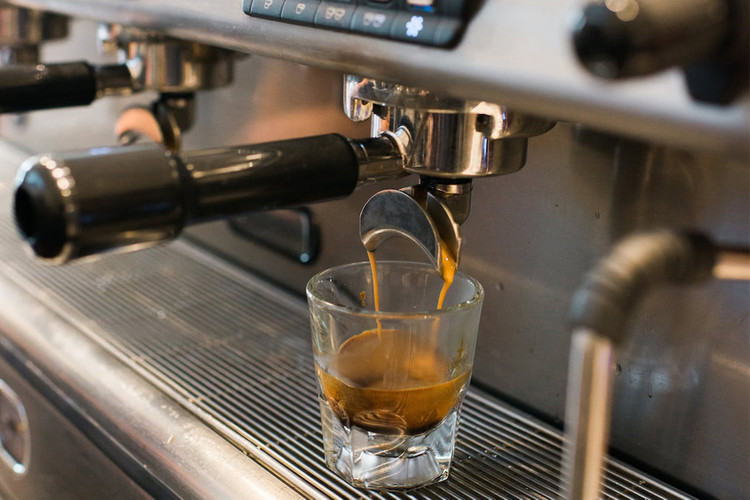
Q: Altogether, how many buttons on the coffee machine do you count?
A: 5